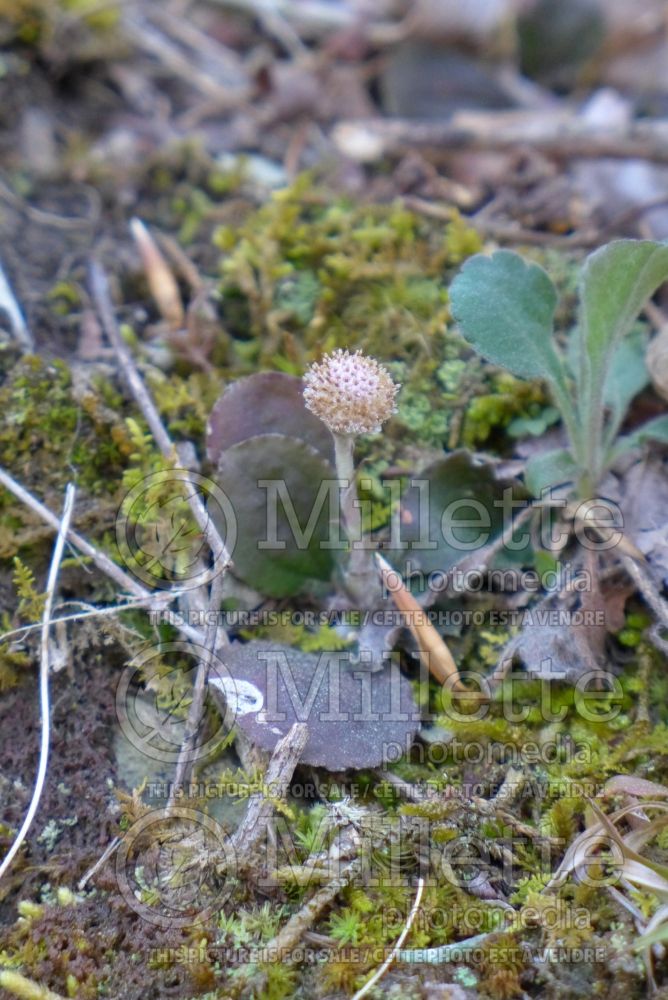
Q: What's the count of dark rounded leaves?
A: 4